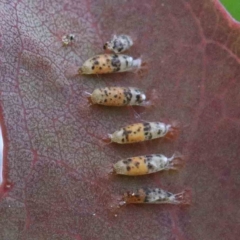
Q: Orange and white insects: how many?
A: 5